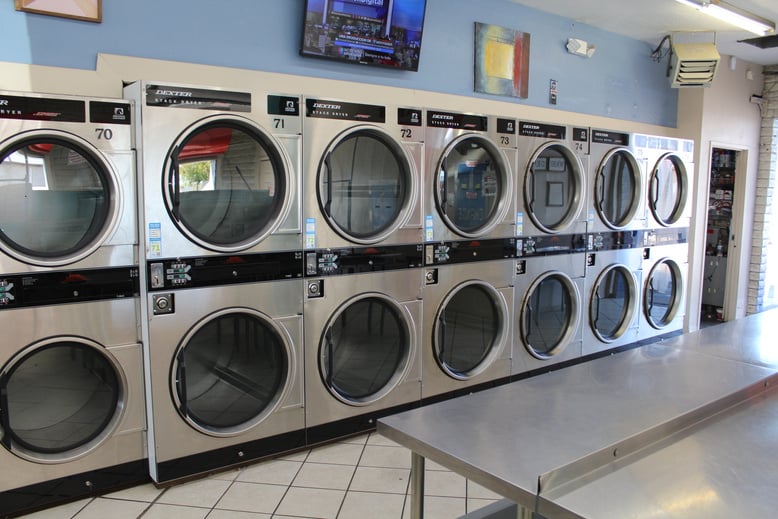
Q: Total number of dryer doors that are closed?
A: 14